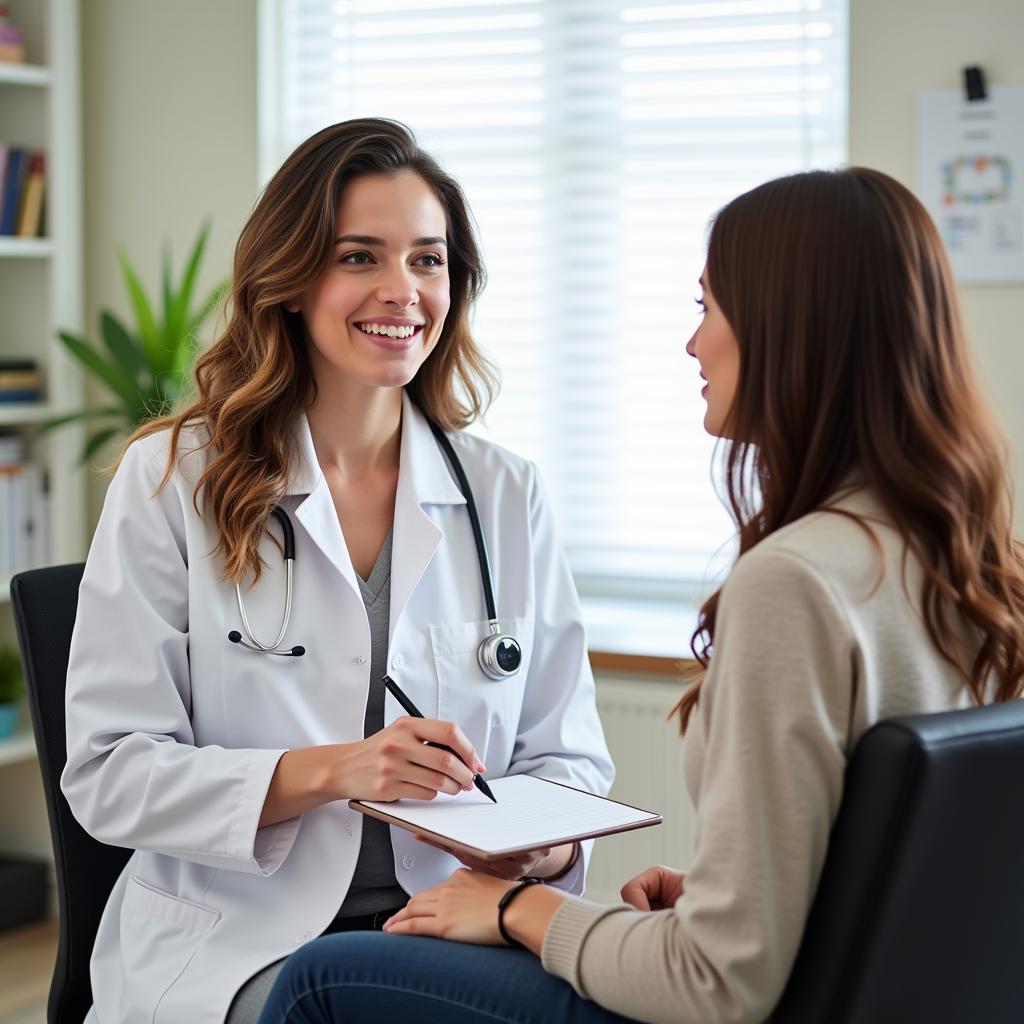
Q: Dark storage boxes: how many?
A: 1